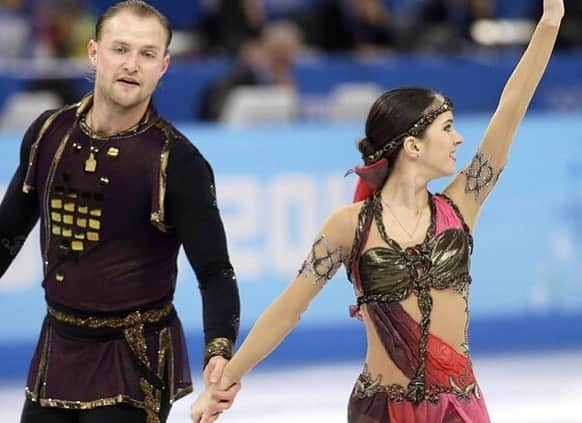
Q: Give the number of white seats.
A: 3